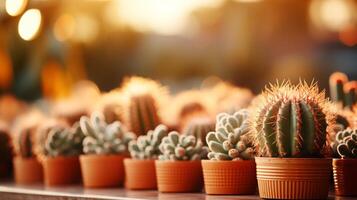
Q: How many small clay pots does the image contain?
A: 8